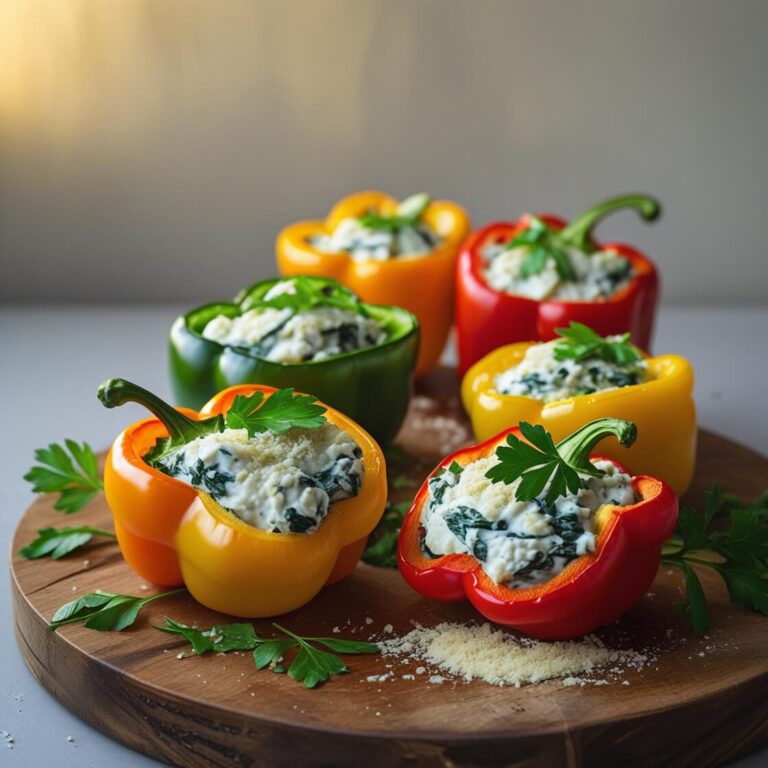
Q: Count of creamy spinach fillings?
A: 6